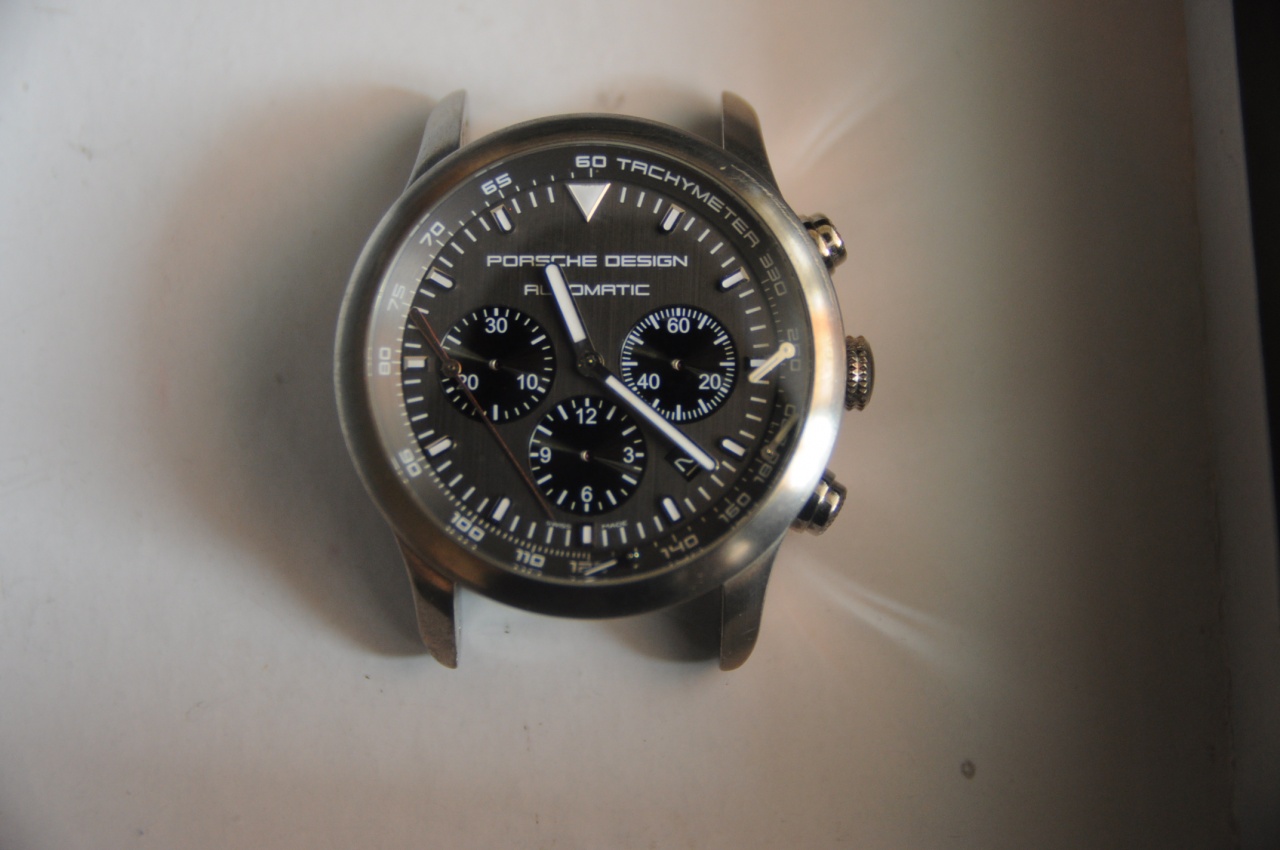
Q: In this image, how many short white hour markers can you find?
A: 11